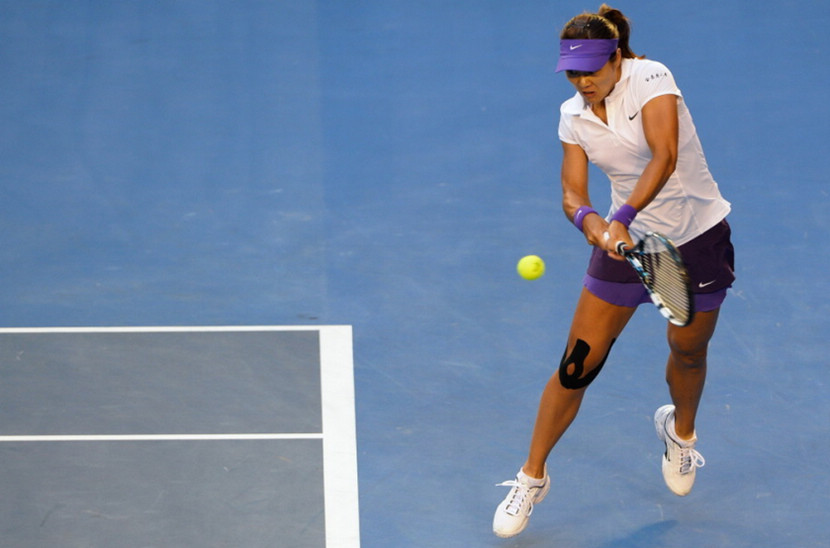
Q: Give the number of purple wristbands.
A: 2